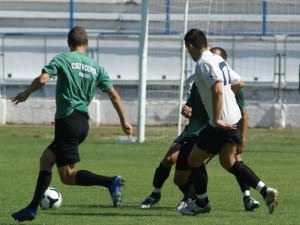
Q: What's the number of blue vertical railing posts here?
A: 3